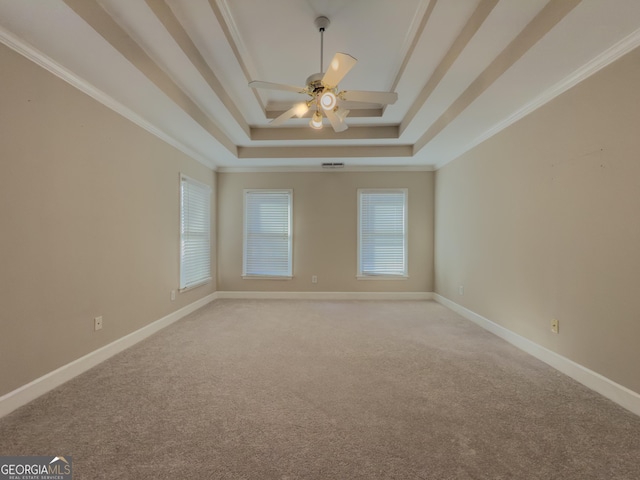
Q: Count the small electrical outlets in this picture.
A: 5